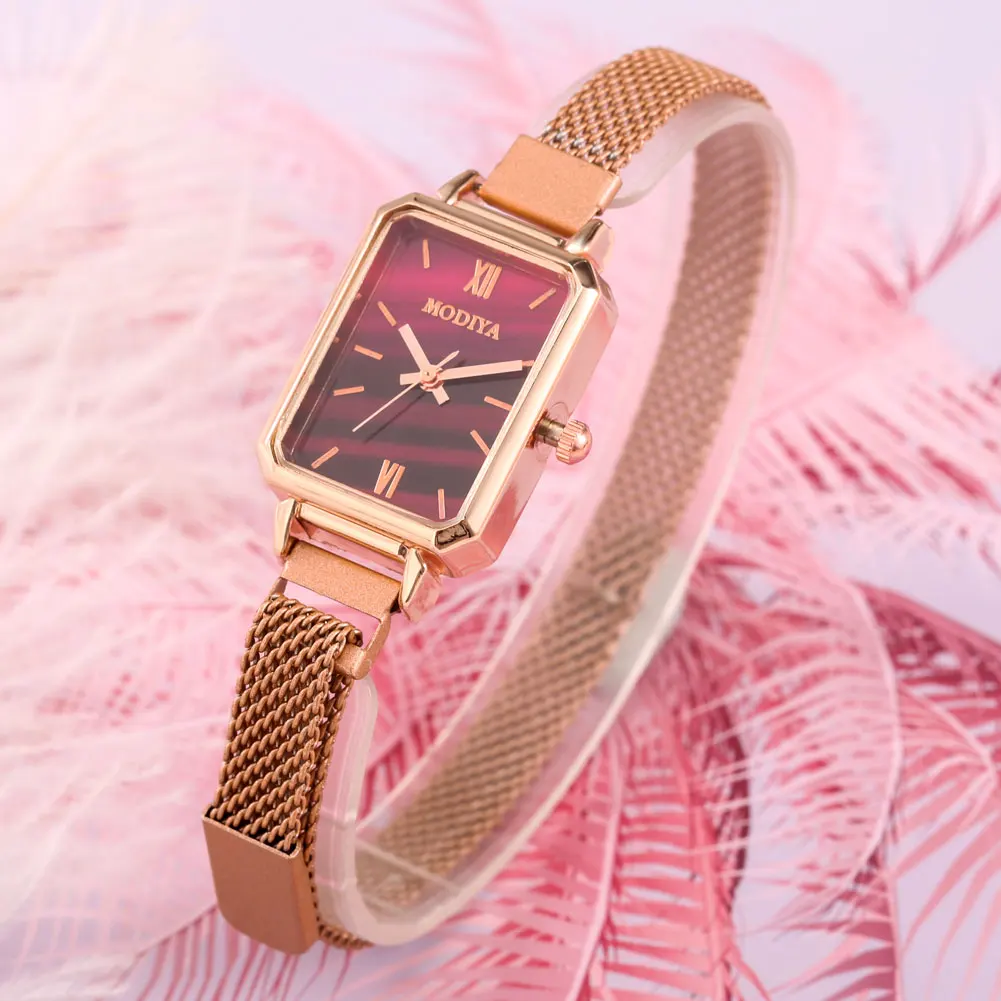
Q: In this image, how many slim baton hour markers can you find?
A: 10